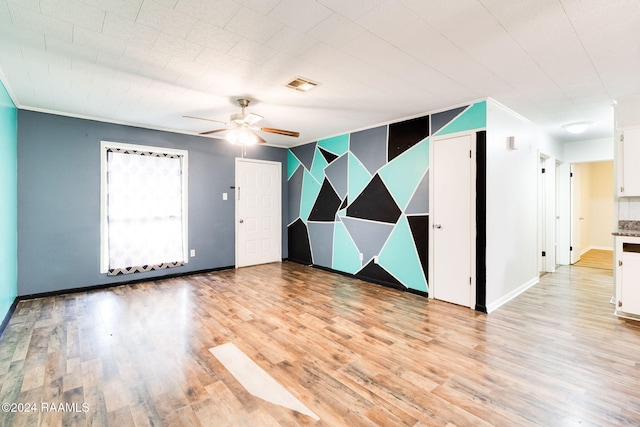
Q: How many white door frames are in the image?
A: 5